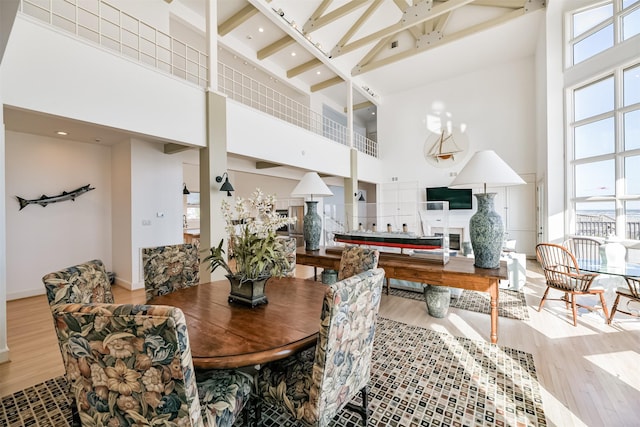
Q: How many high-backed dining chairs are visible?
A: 6